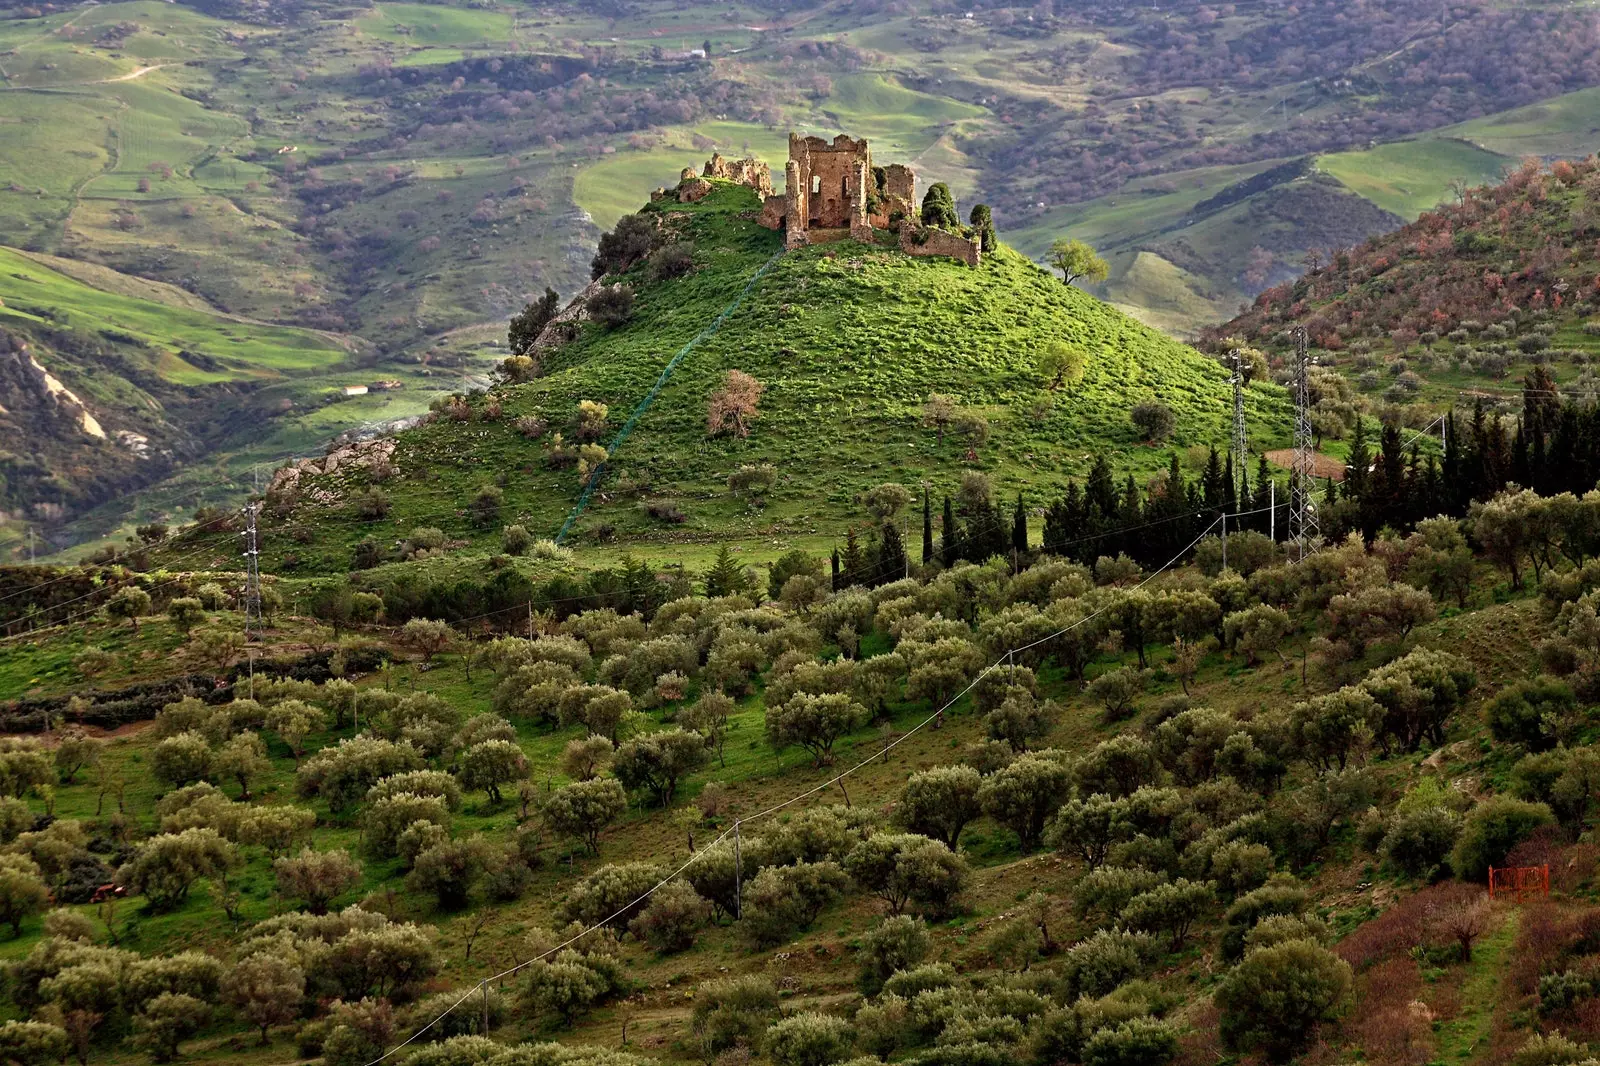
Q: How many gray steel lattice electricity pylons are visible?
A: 3